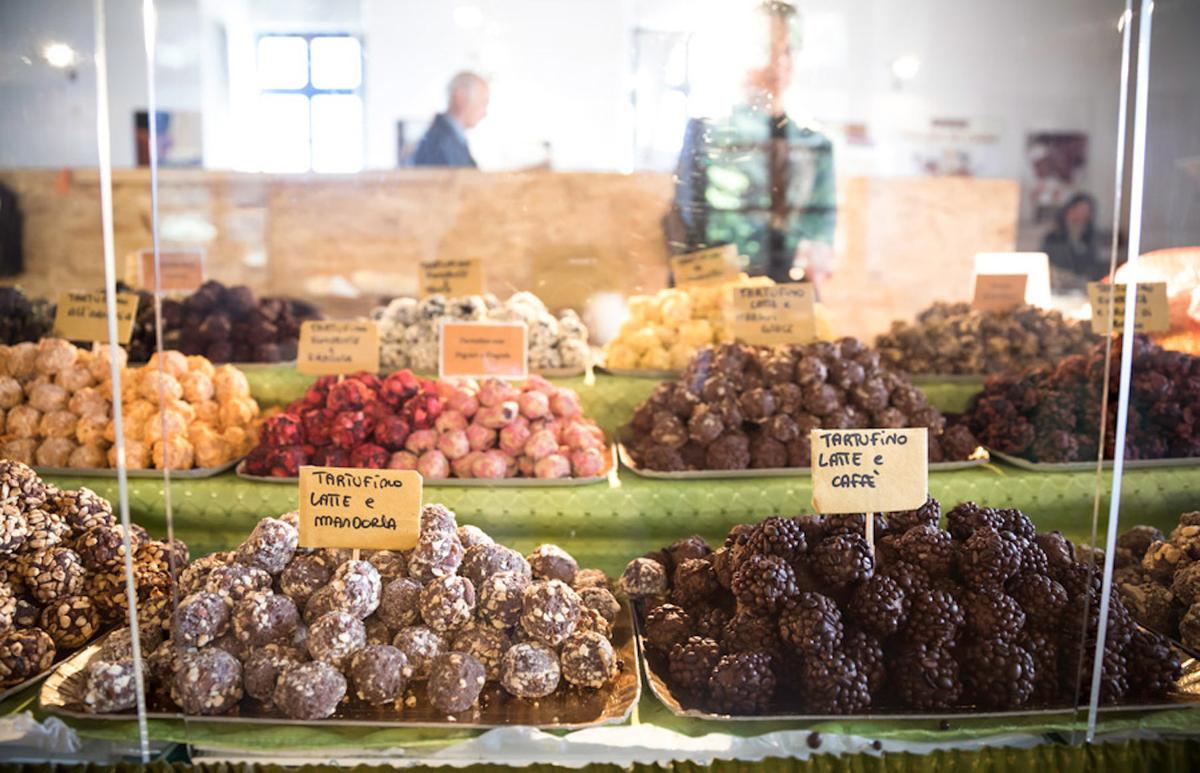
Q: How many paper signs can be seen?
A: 11